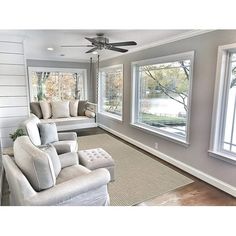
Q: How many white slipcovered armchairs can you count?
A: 2